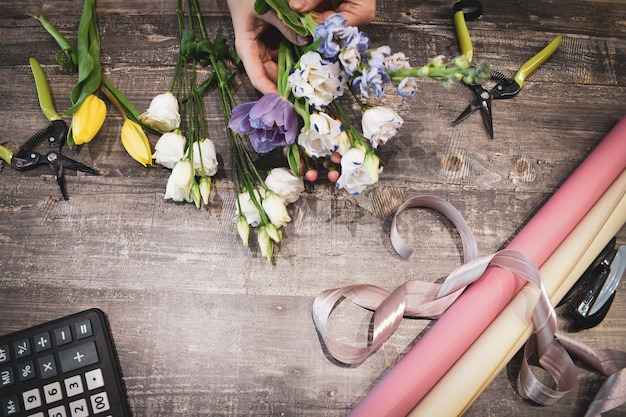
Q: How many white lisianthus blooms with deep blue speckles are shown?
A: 4